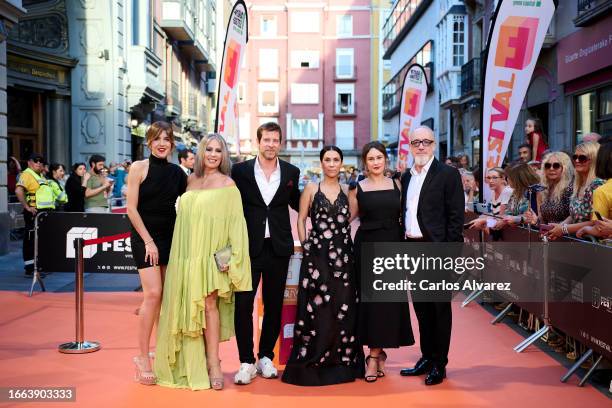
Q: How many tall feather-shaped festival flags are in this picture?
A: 3